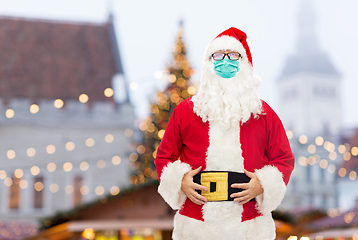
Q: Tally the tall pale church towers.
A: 1